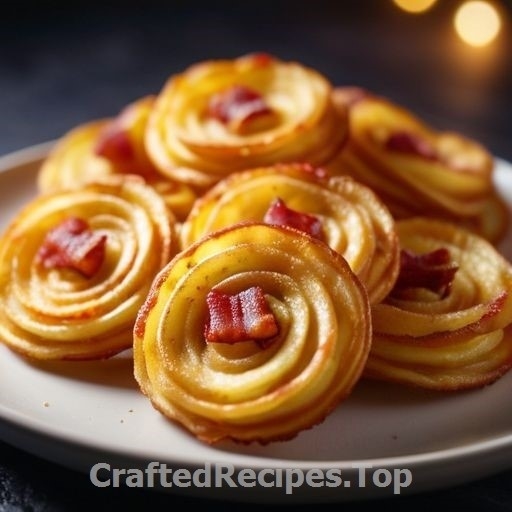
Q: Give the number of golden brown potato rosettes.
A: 7